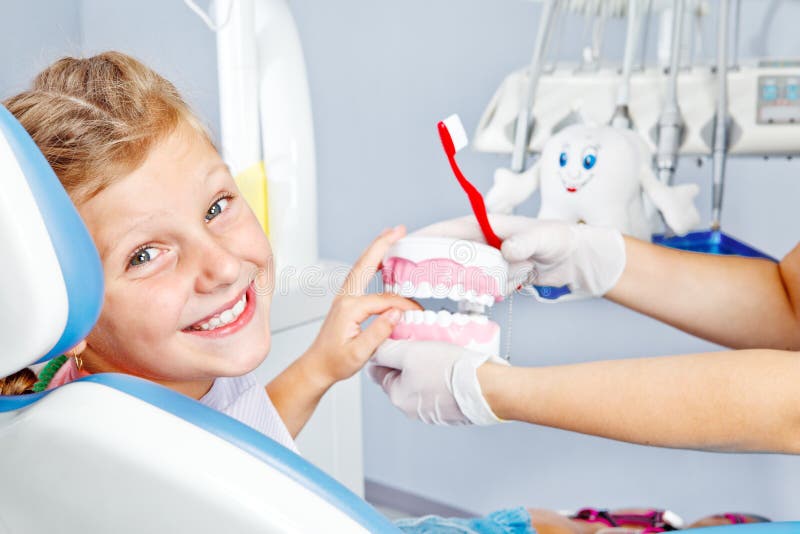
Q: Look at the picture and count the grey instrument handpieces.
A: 4